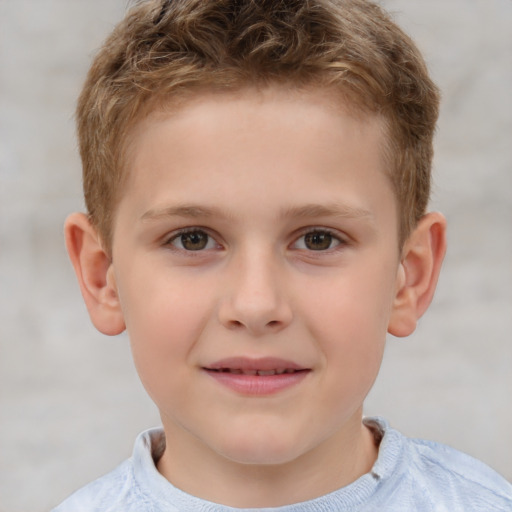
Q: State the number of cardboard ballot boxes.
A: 0